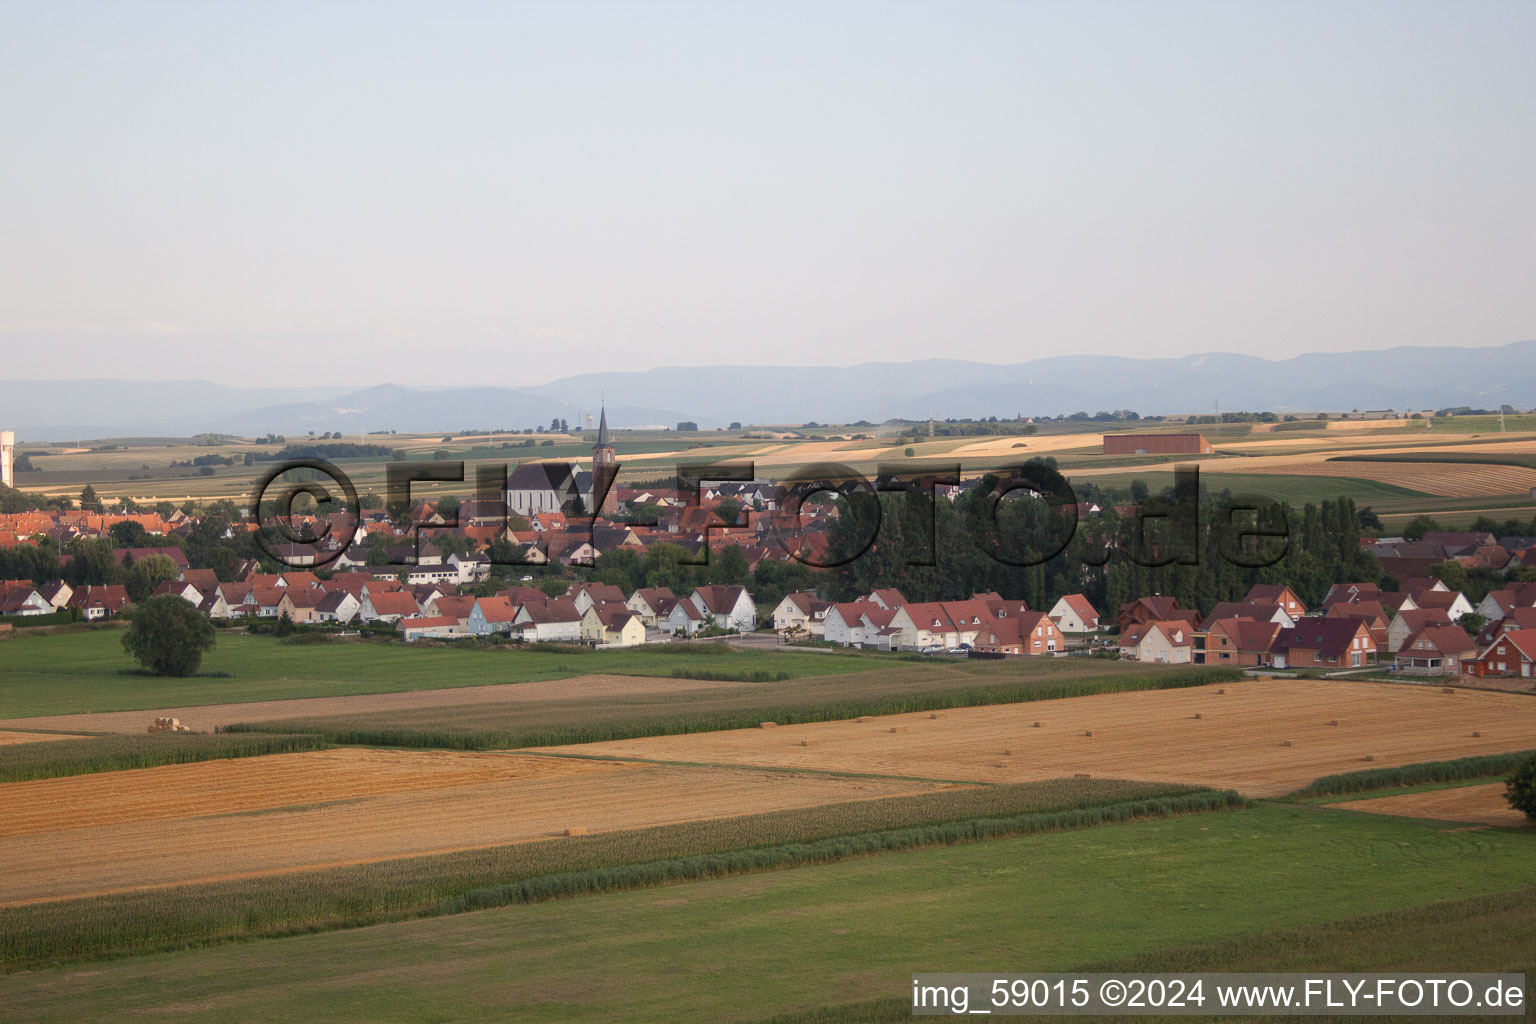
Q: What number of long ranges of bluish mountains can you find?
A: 1